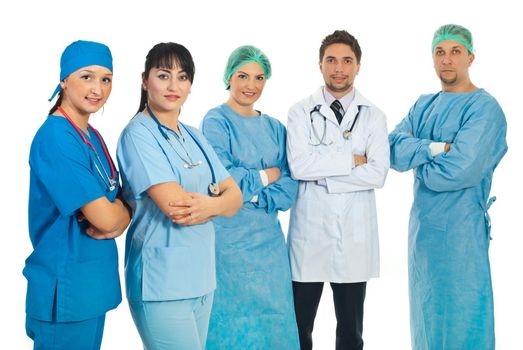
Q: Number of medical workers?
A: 5